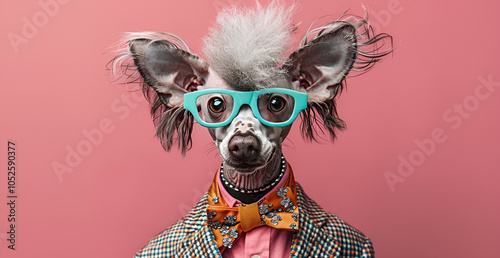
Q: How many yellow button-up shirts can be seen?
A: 0